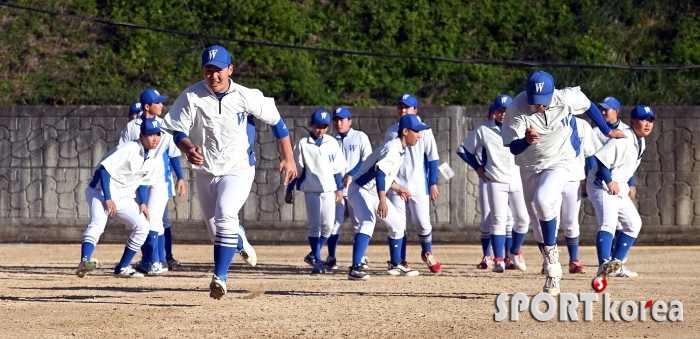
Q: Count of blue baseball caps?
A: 13